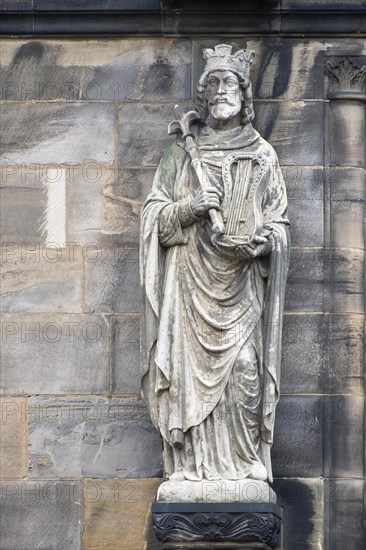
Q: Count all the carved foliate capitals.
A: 1